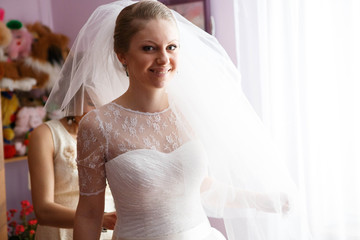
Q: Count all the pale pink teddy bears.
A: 1